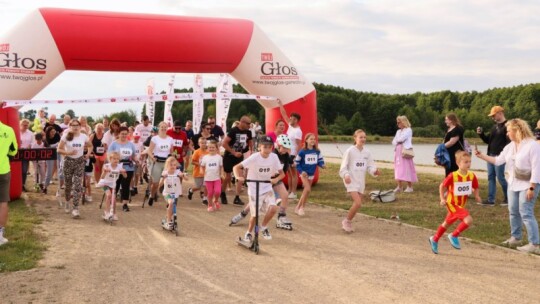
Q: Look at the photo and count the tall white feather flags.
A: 4